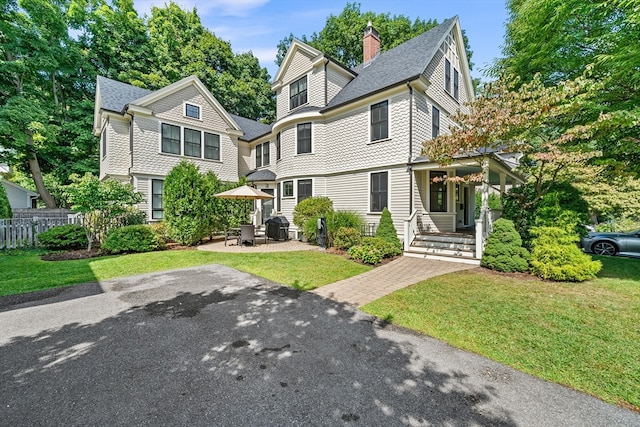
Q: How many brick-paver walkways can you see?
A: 1